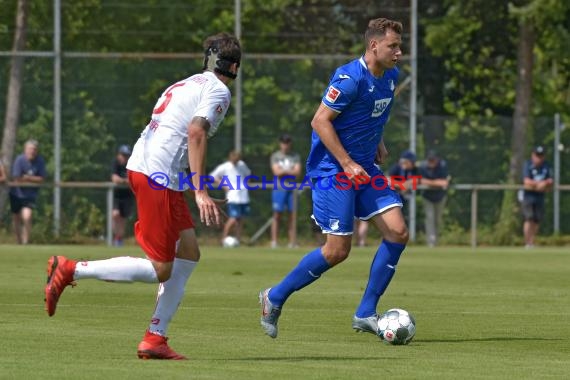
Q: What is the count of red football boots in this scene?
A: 2